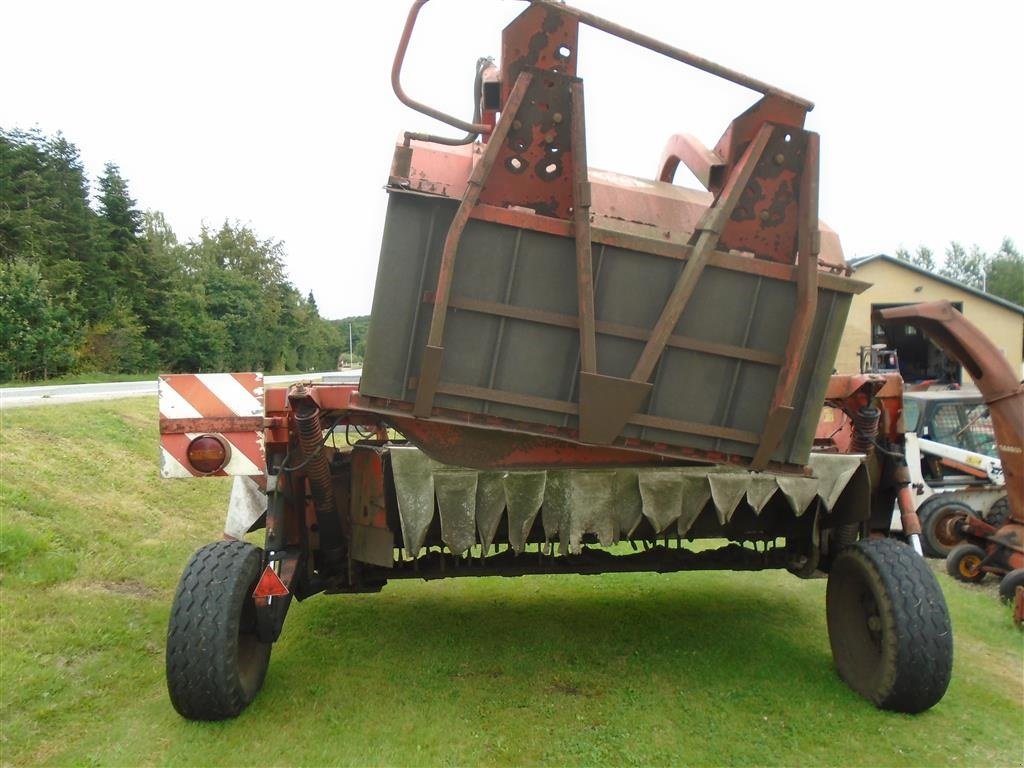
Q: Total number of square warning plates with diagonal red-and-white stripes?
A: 1